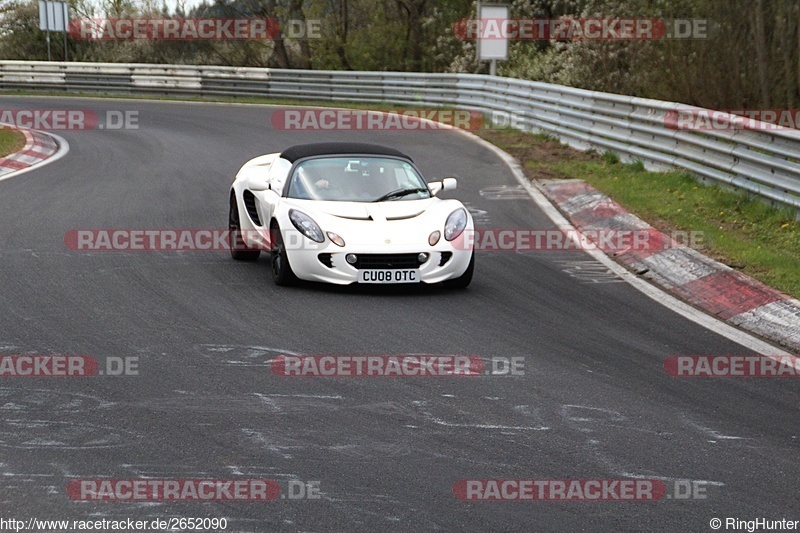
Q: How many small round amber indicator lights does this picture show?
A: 2